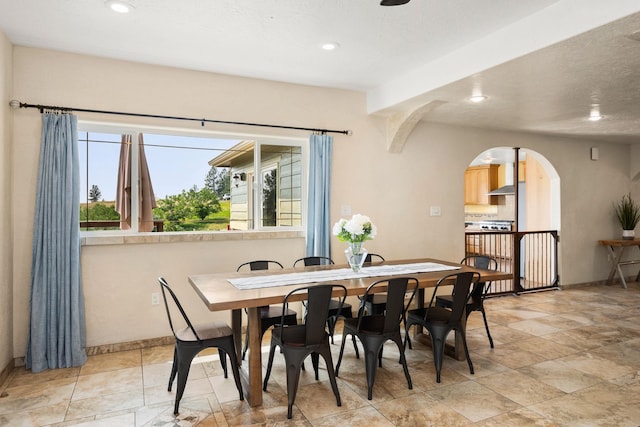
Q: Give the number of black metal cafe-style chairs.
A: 8